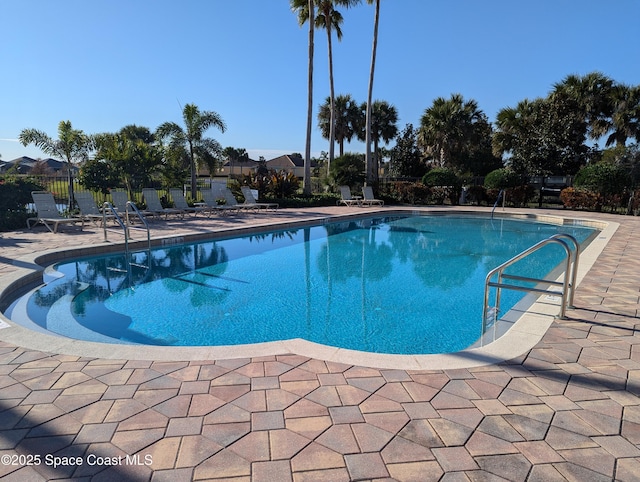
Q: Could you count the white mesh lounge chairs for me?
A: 10